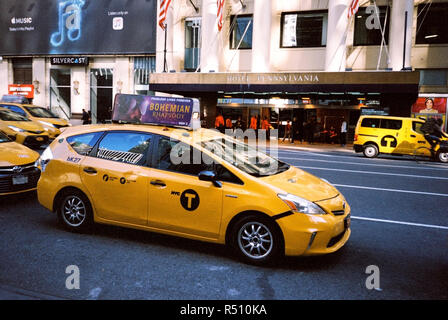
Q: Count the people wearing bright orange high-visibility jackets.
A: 4